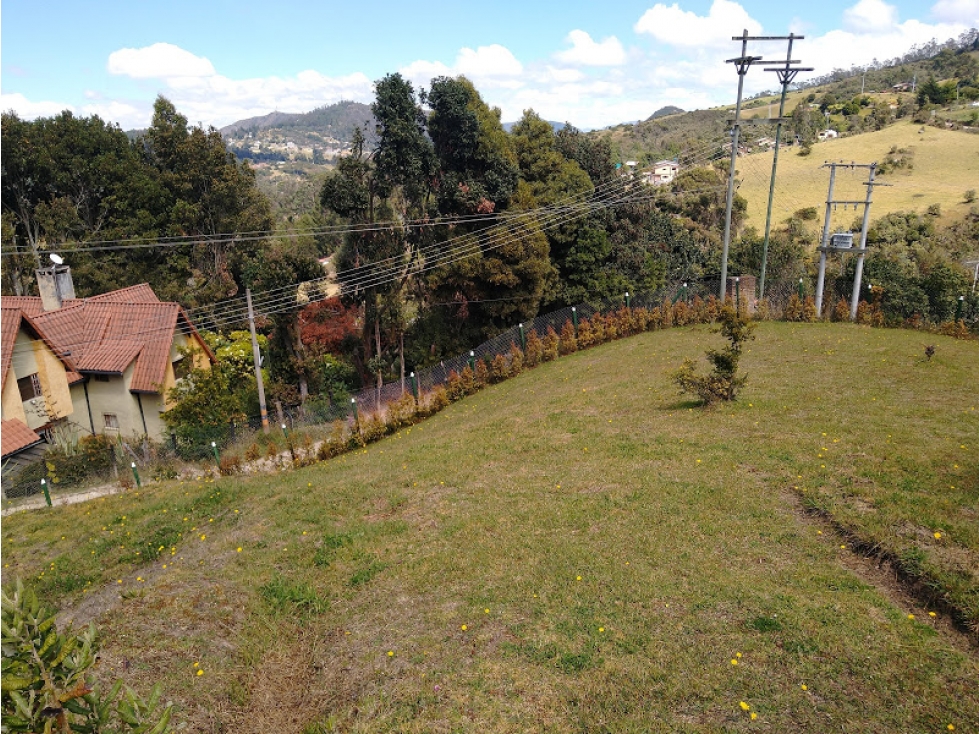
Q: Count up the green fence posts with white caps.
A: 15